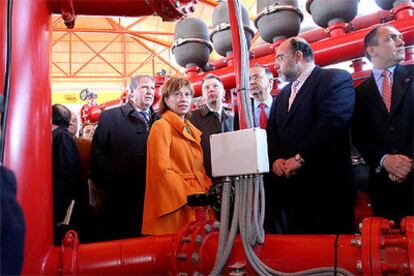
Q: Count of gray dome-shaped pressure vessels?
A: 5